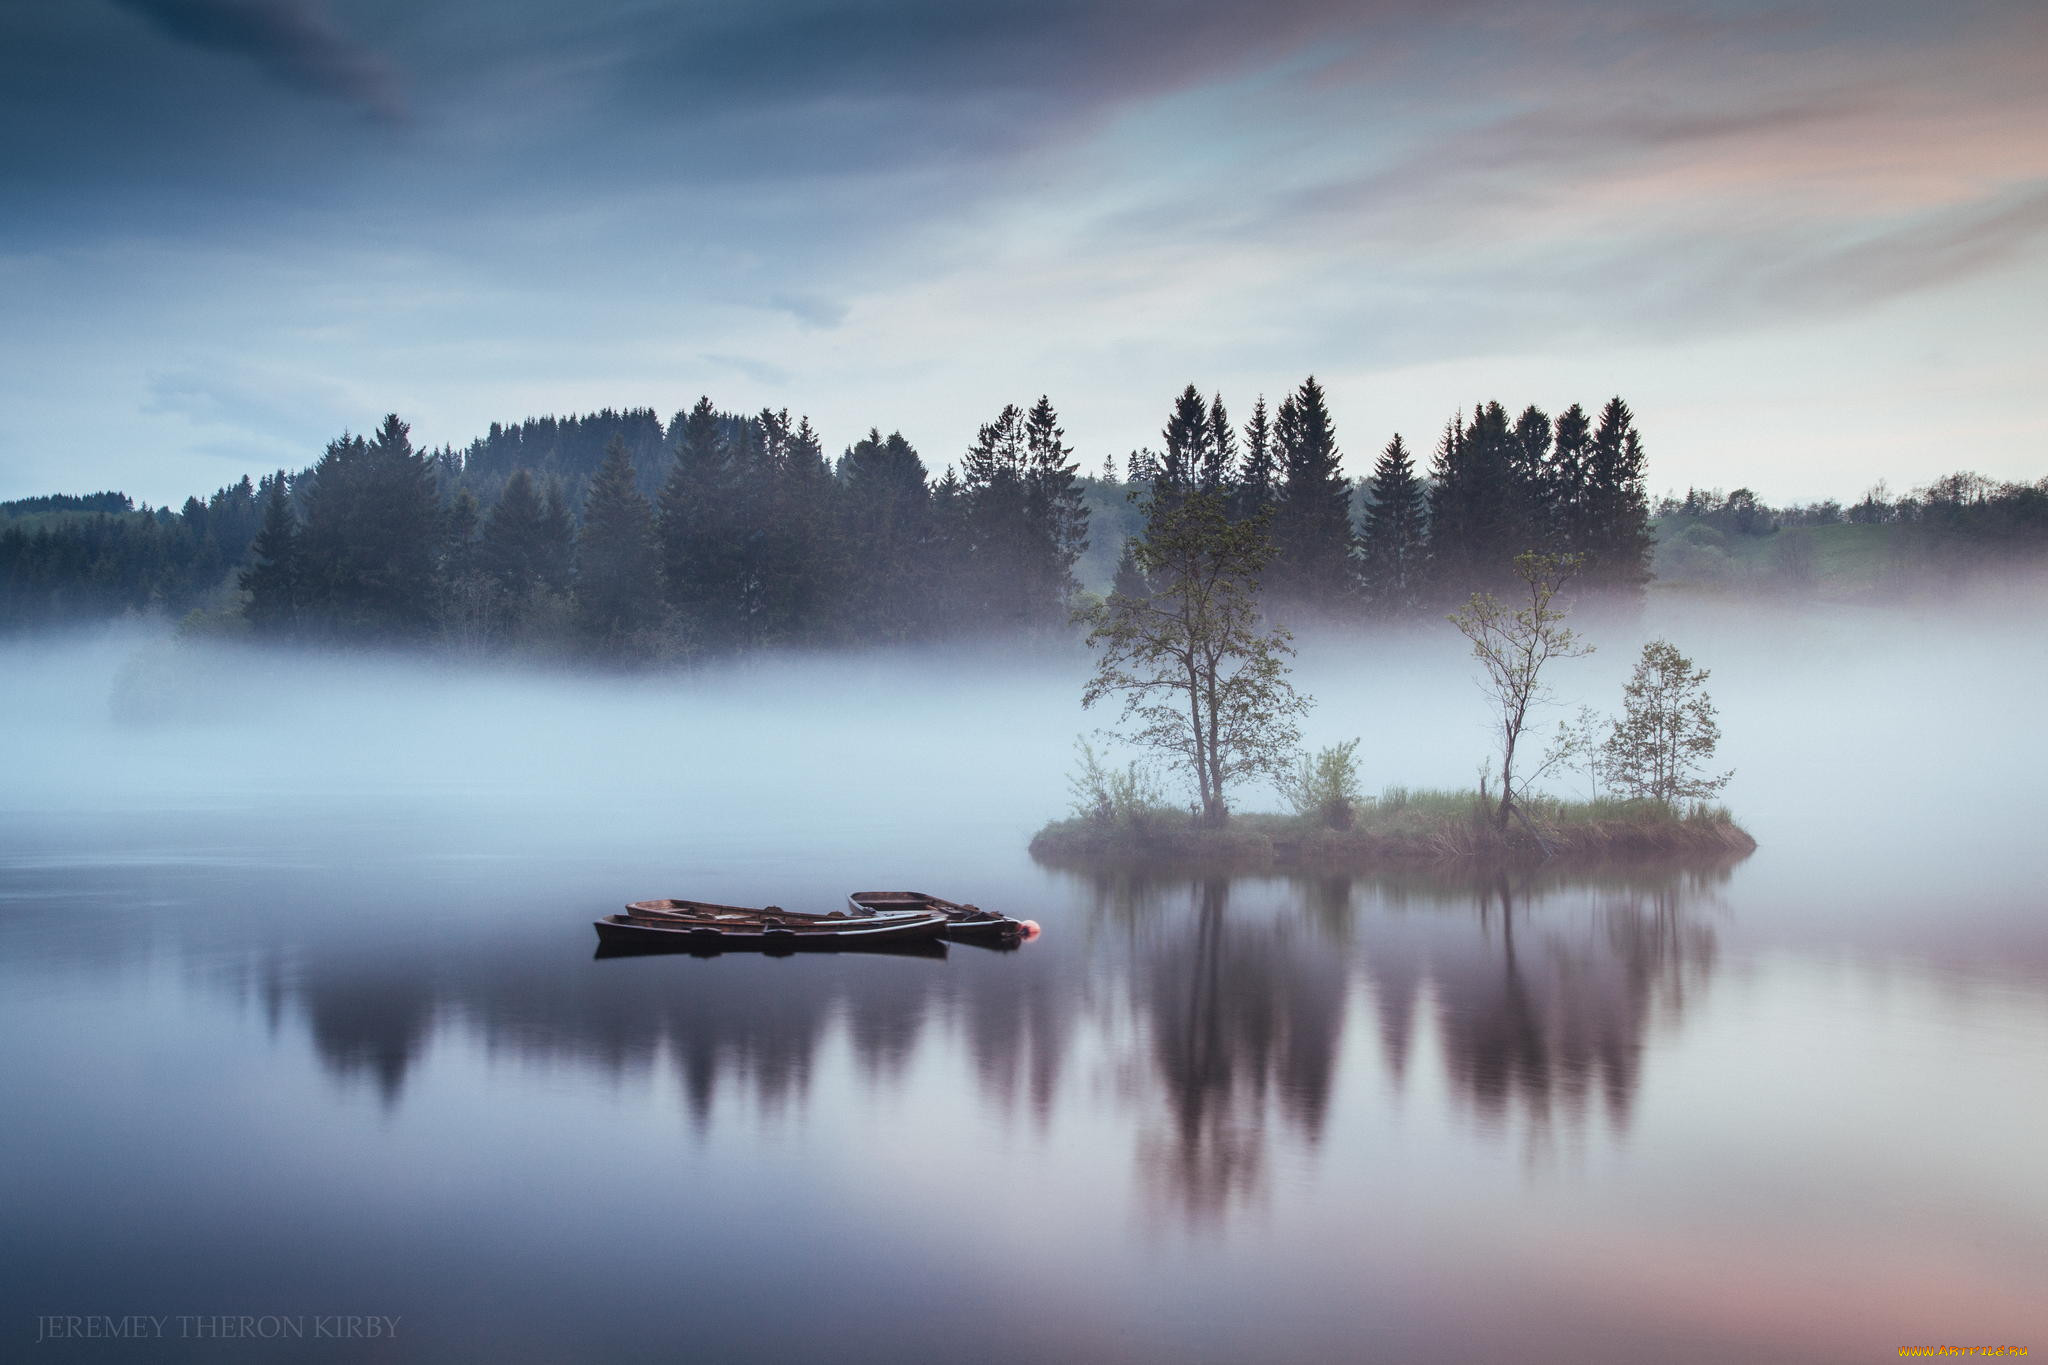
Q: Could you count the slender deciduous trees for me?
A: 3